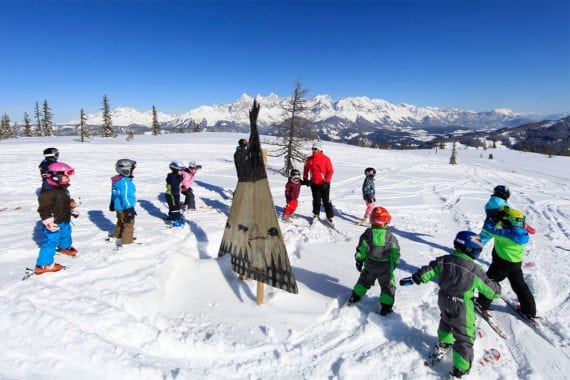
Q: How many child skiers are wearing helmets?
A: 11